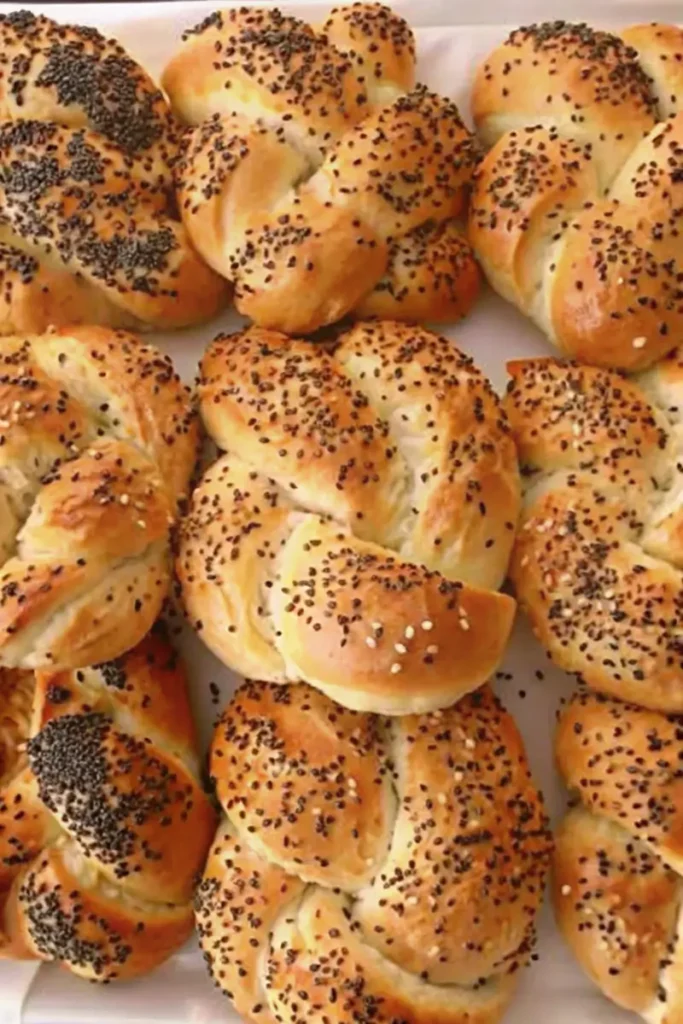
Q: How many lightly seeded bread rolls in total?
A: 7